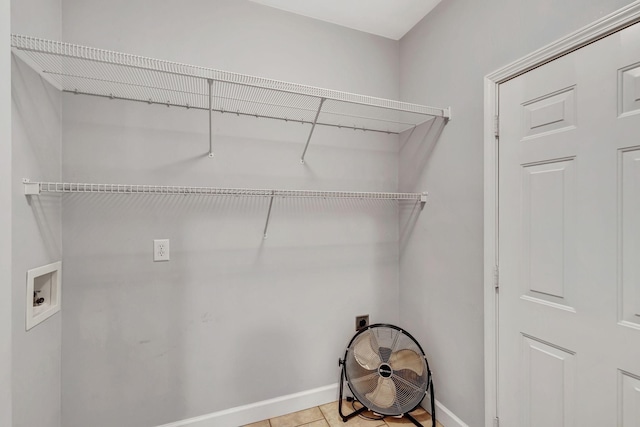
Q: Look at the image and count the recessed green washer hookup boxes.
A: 0